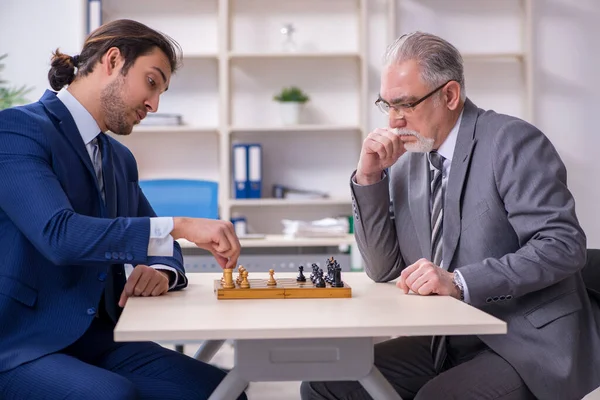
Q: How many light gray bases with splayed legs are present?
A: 1